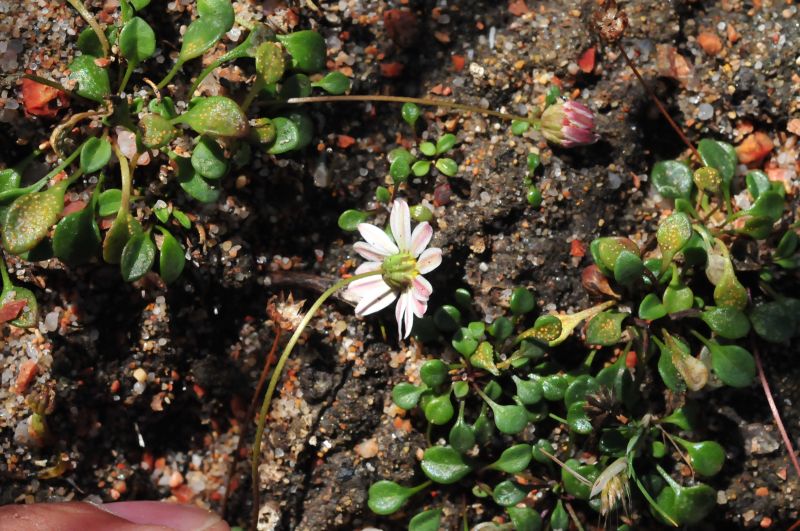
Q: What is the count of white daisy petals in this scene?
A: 12